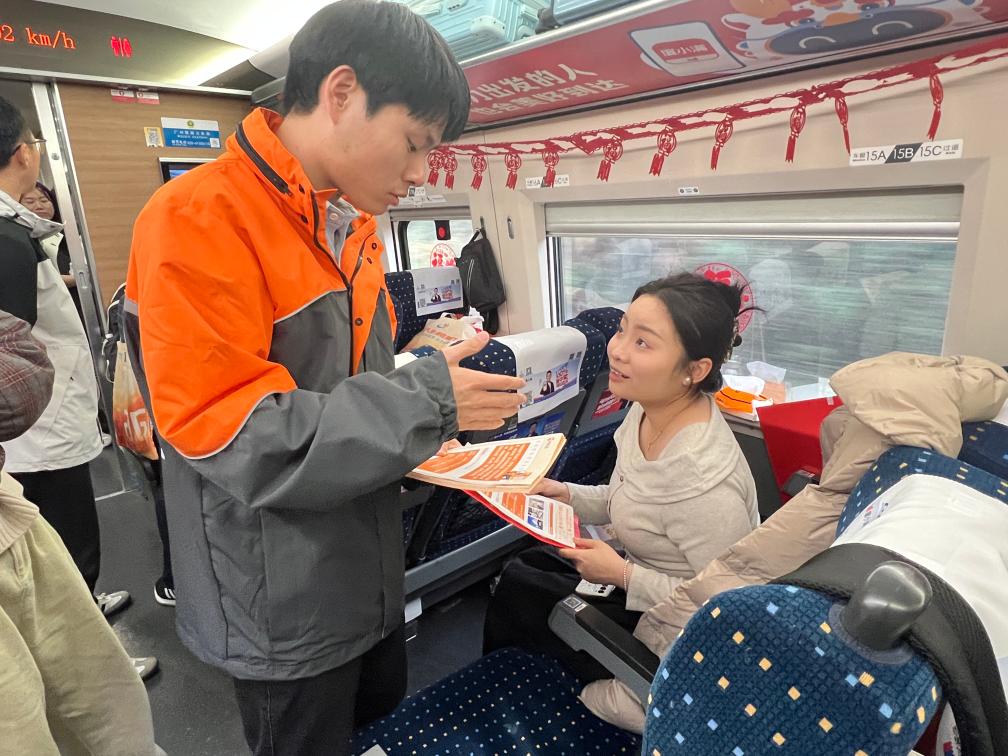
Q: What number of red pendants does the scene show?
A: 11